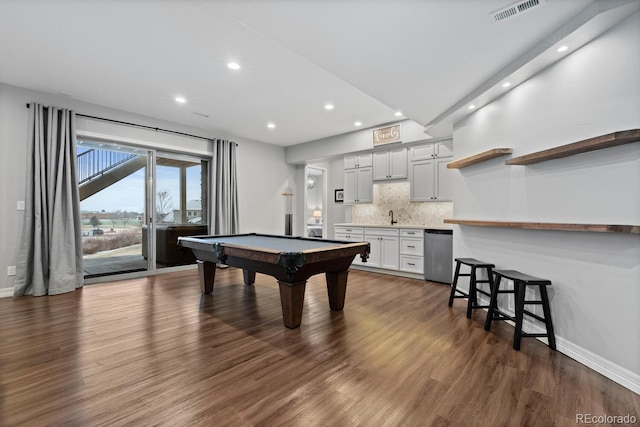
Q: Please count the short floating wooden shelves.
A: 2